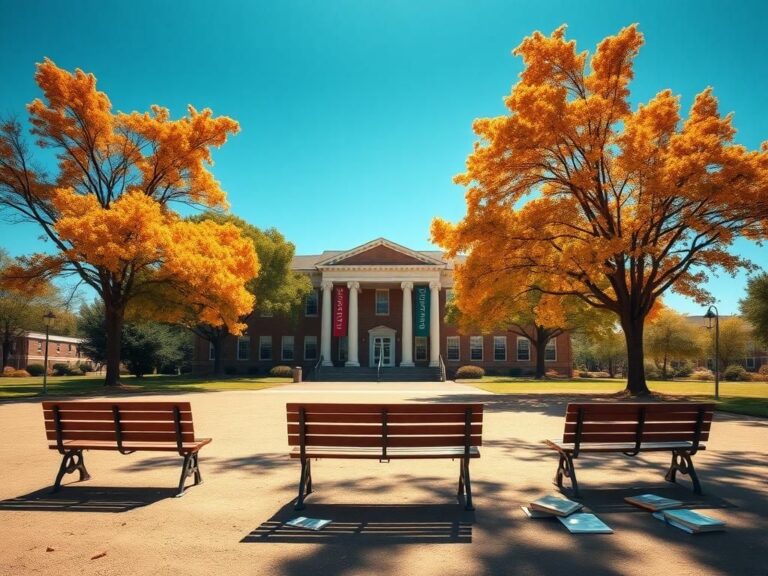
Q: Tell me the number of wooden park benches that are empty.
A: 3